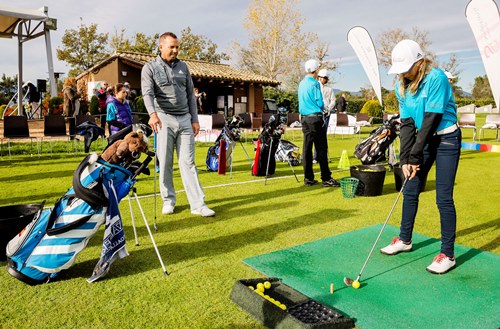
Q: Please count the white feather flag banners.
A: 2